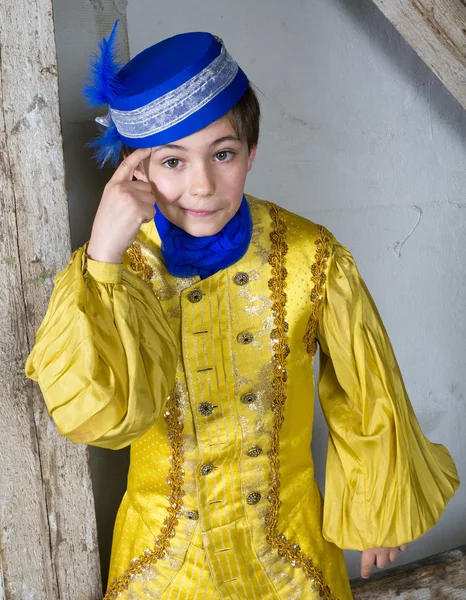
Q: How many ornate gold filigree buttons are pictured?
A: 9